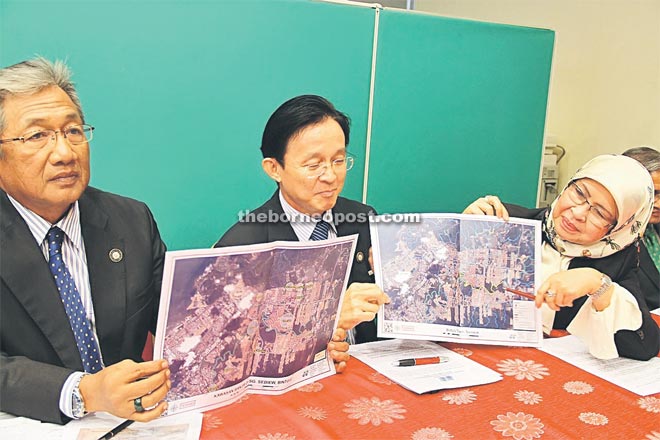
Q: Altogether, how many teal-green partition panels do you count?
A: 2